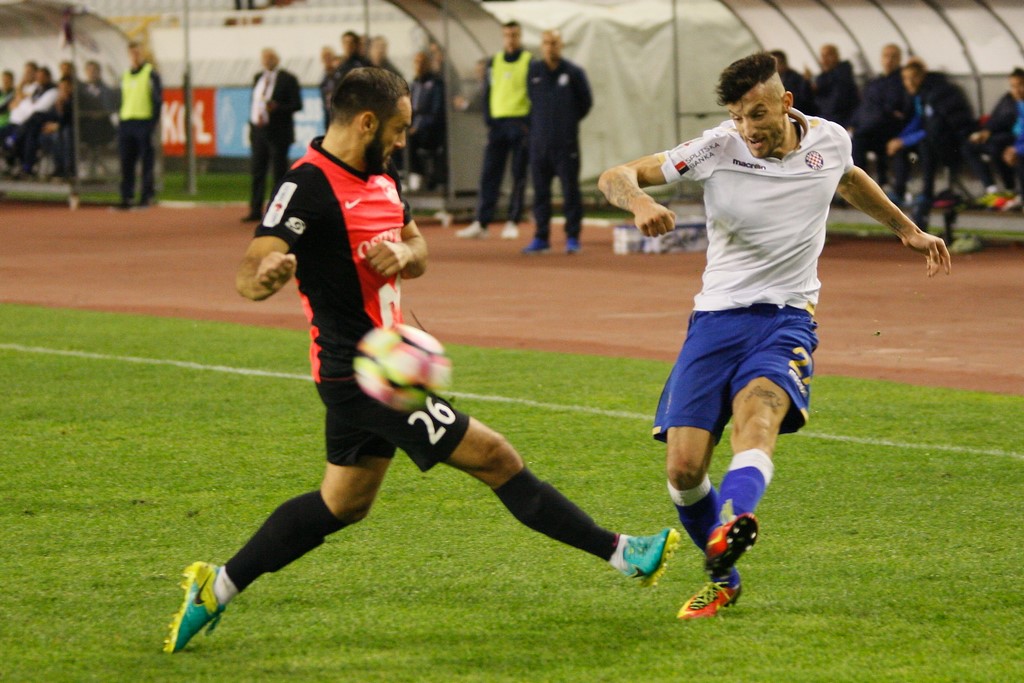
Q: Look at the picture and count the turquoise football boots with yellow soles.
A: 2